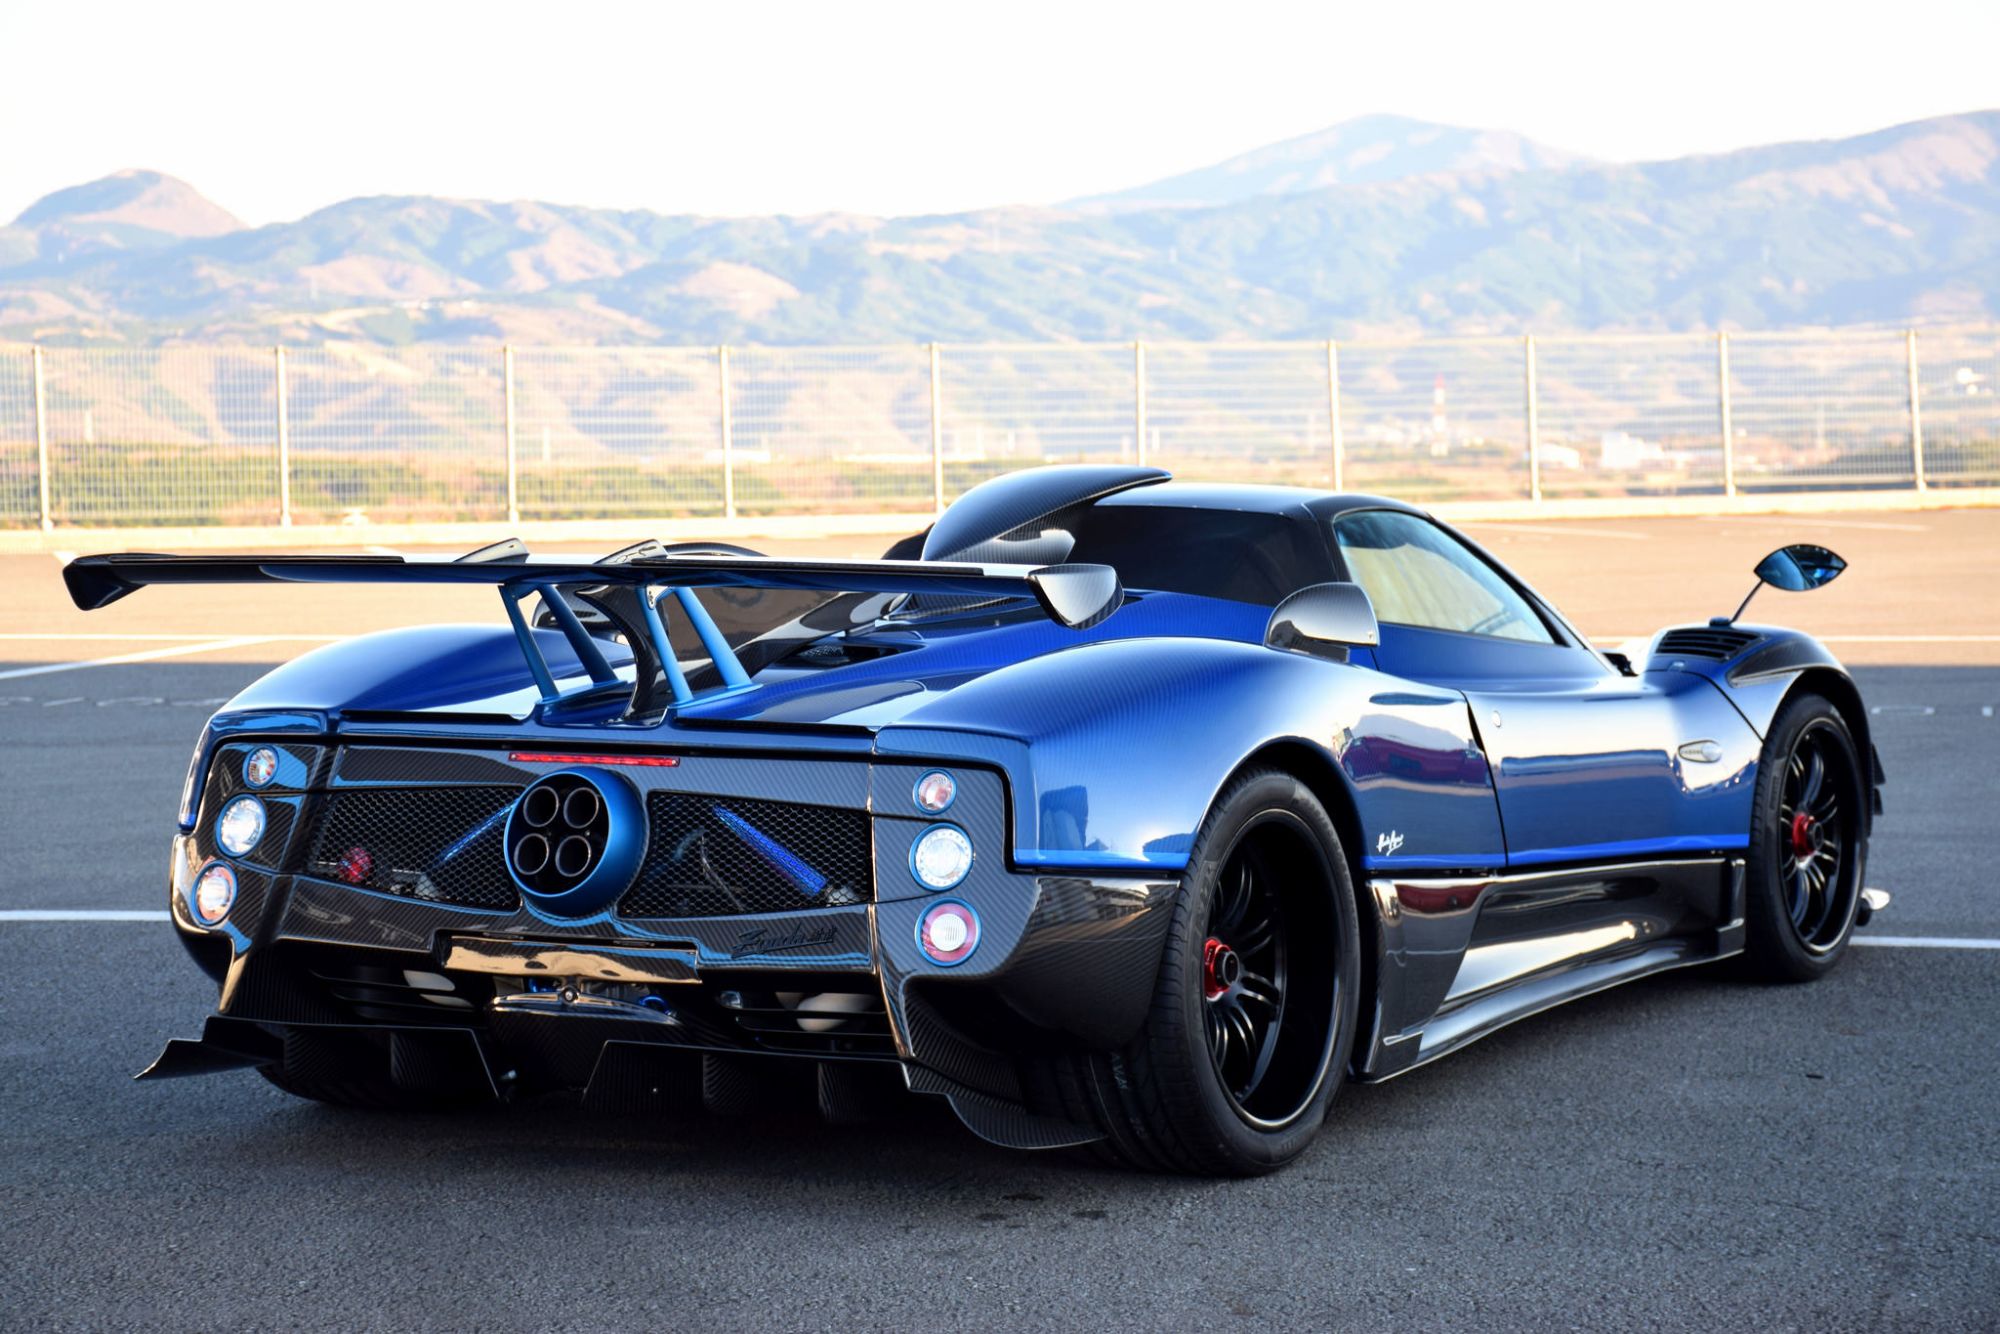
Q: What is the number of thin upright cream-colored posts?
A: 10